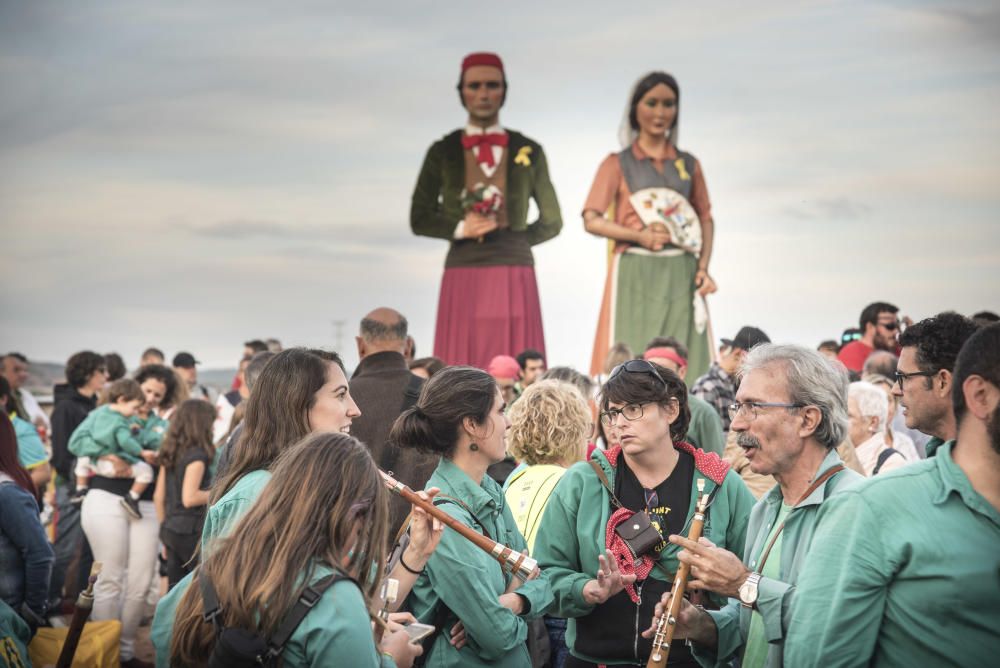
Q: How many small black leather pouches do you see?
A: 1